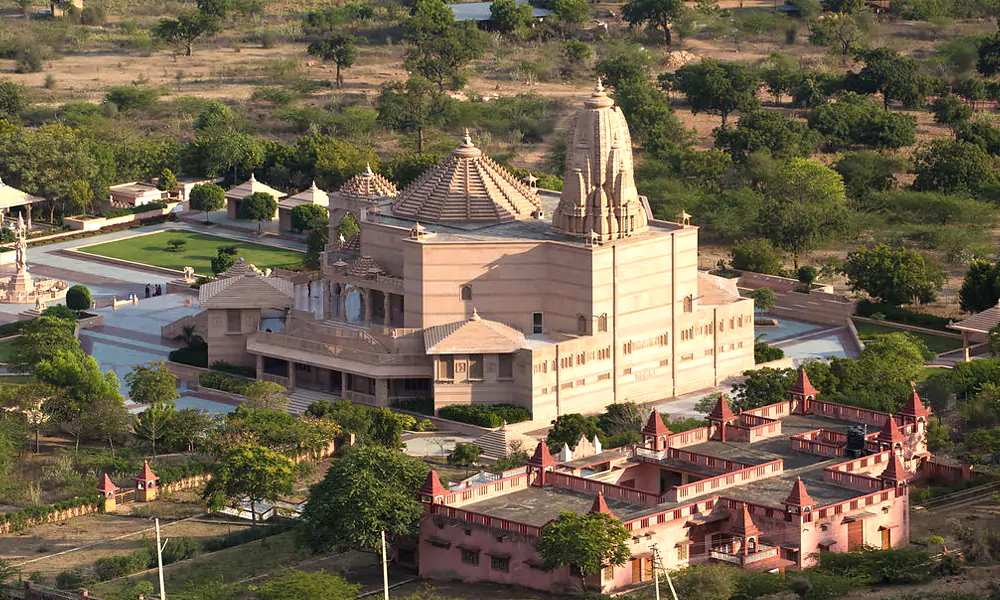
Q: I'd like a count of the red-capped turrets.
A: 13